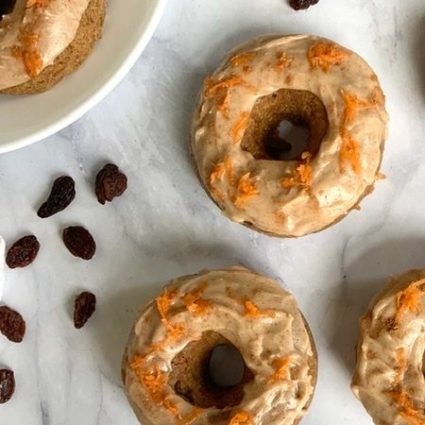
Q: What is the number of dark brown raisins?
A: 8